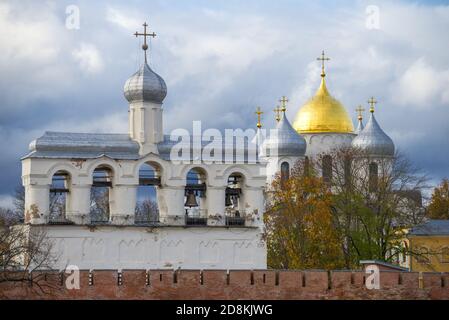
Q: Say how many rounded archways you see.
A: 5